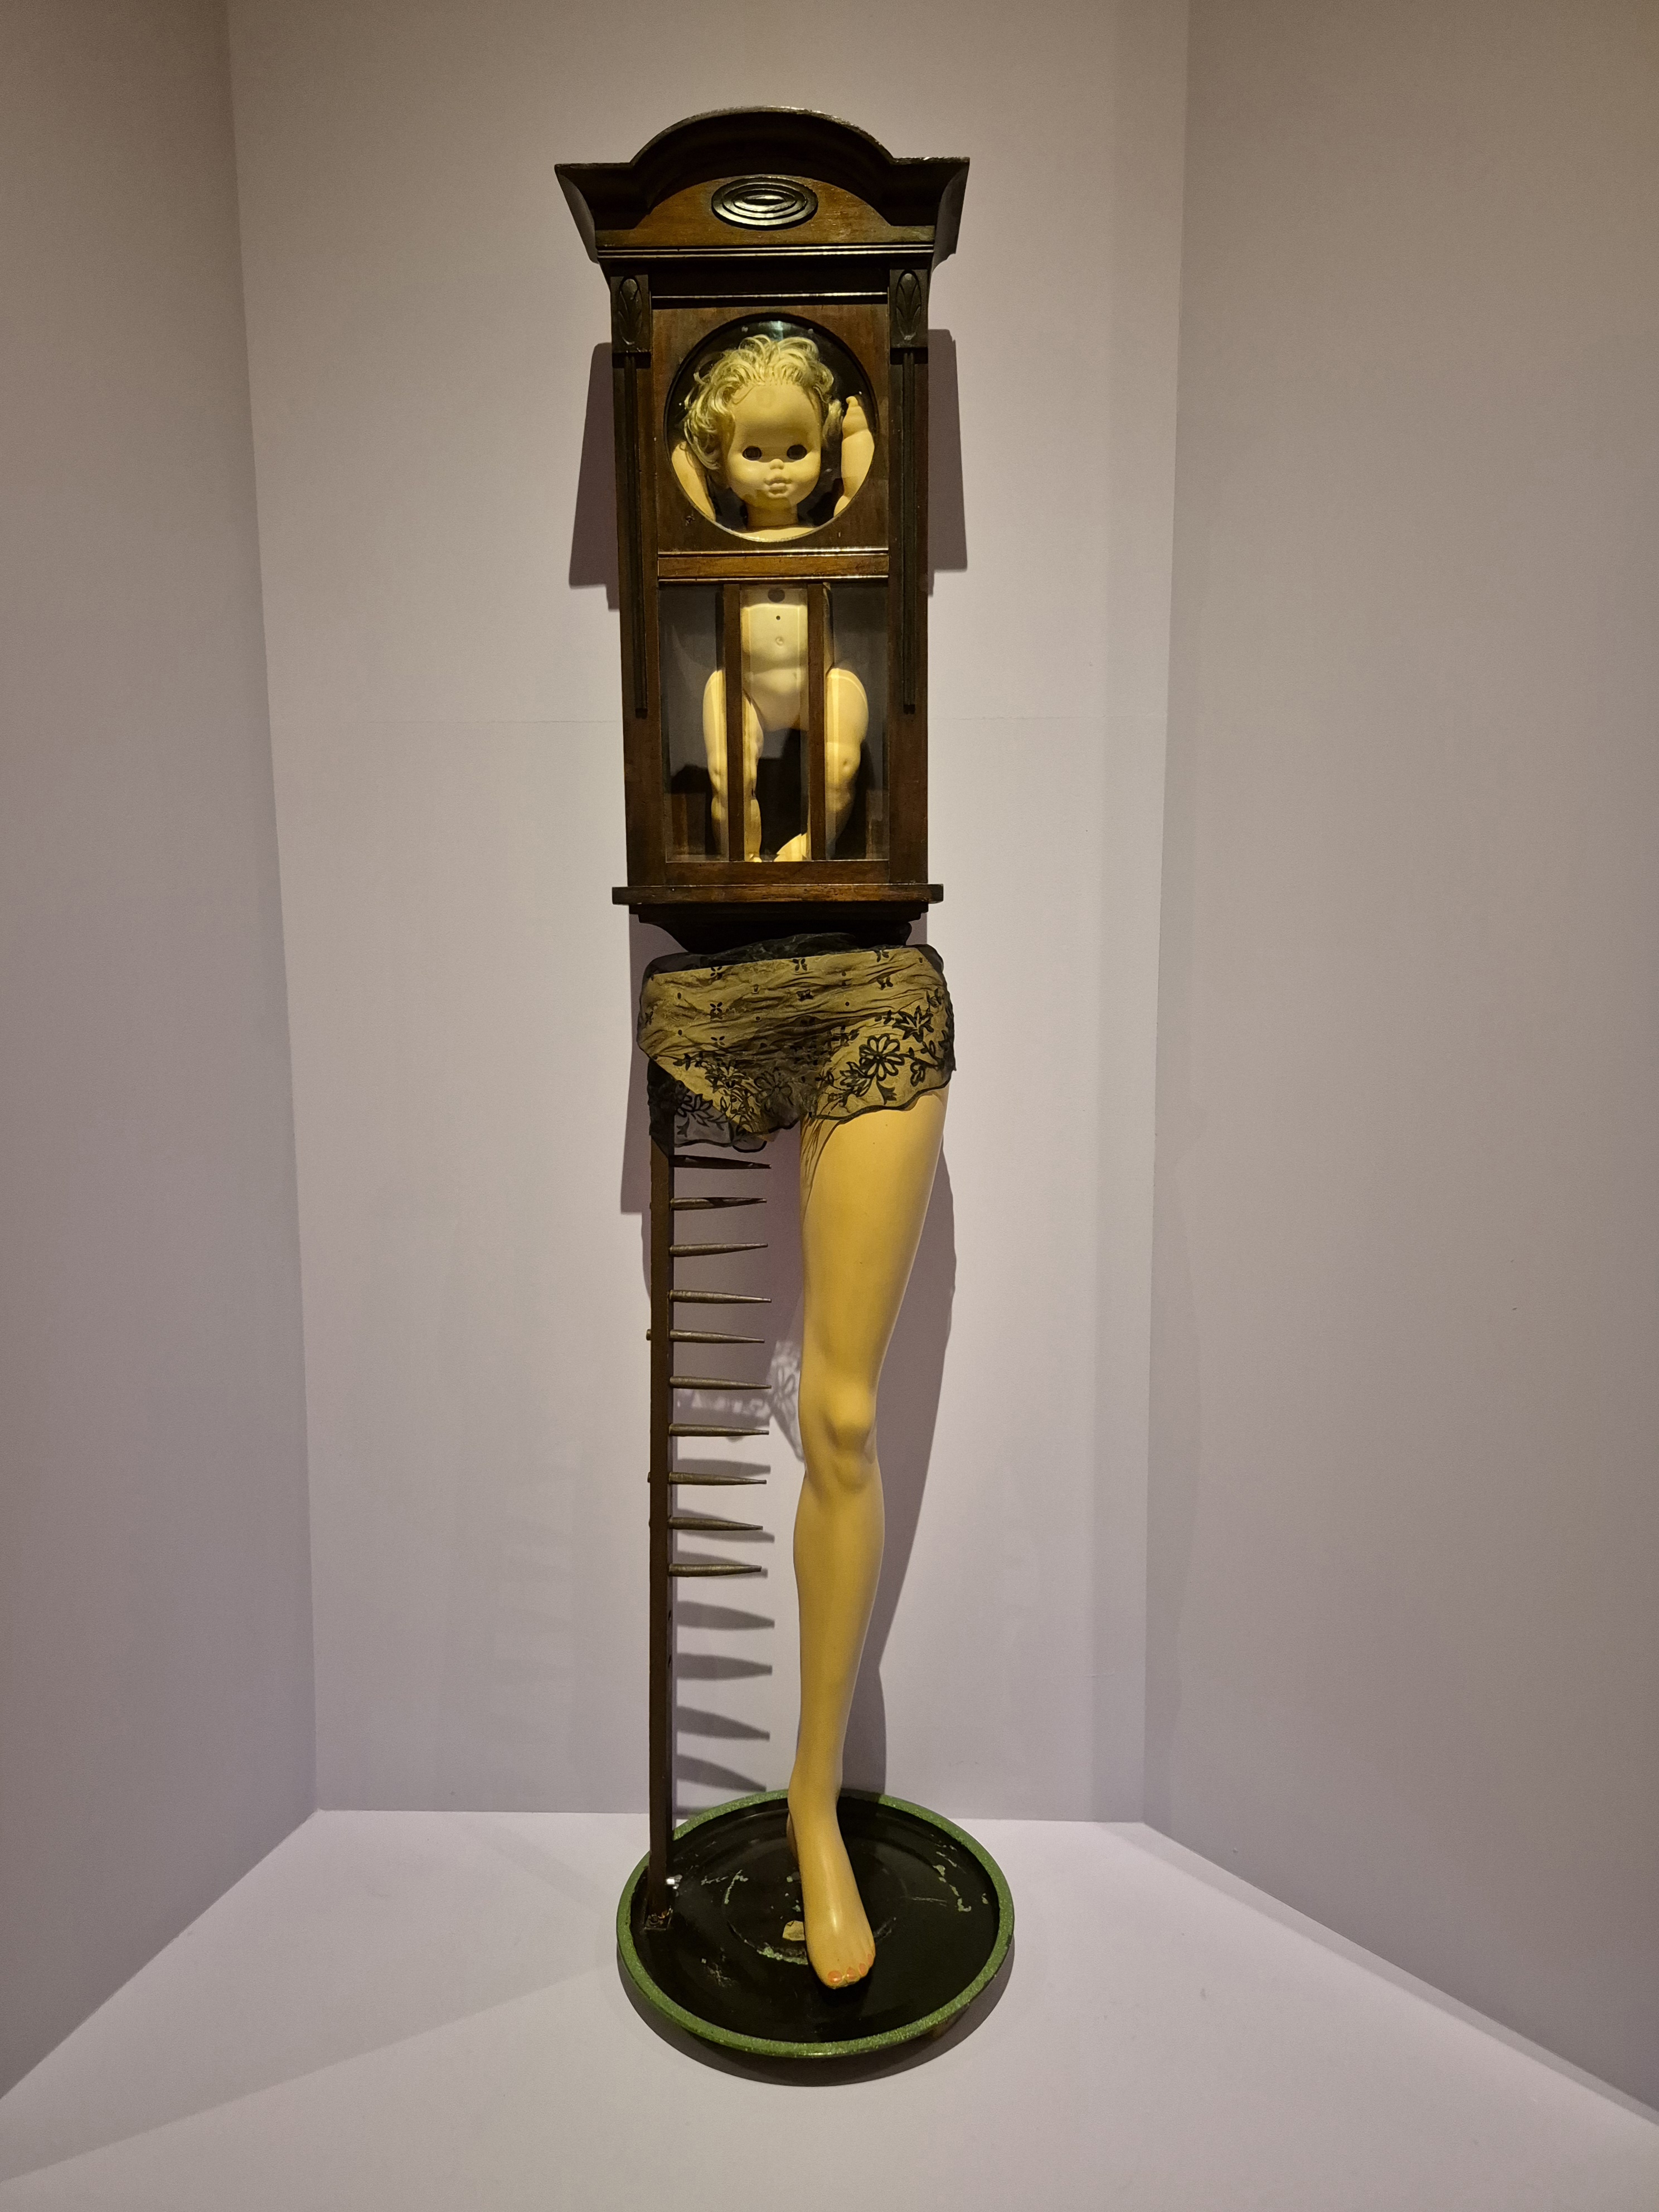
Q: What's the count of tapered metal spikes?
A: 10